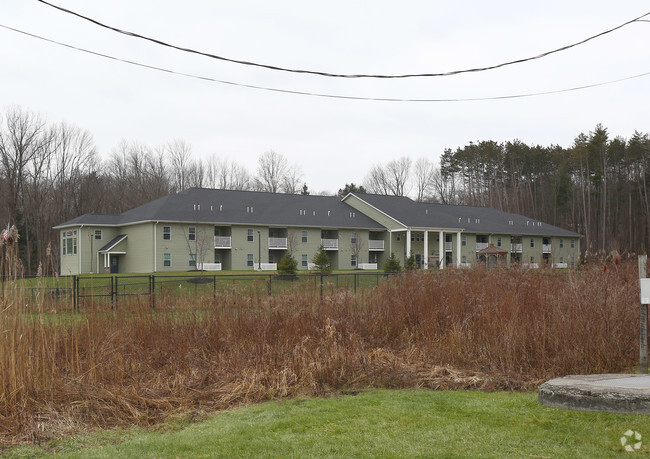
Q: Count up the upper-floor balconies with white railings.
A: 8